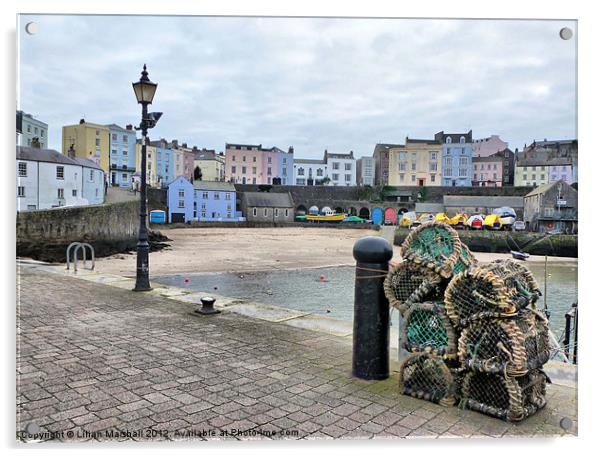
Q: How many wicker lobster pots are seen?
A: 7